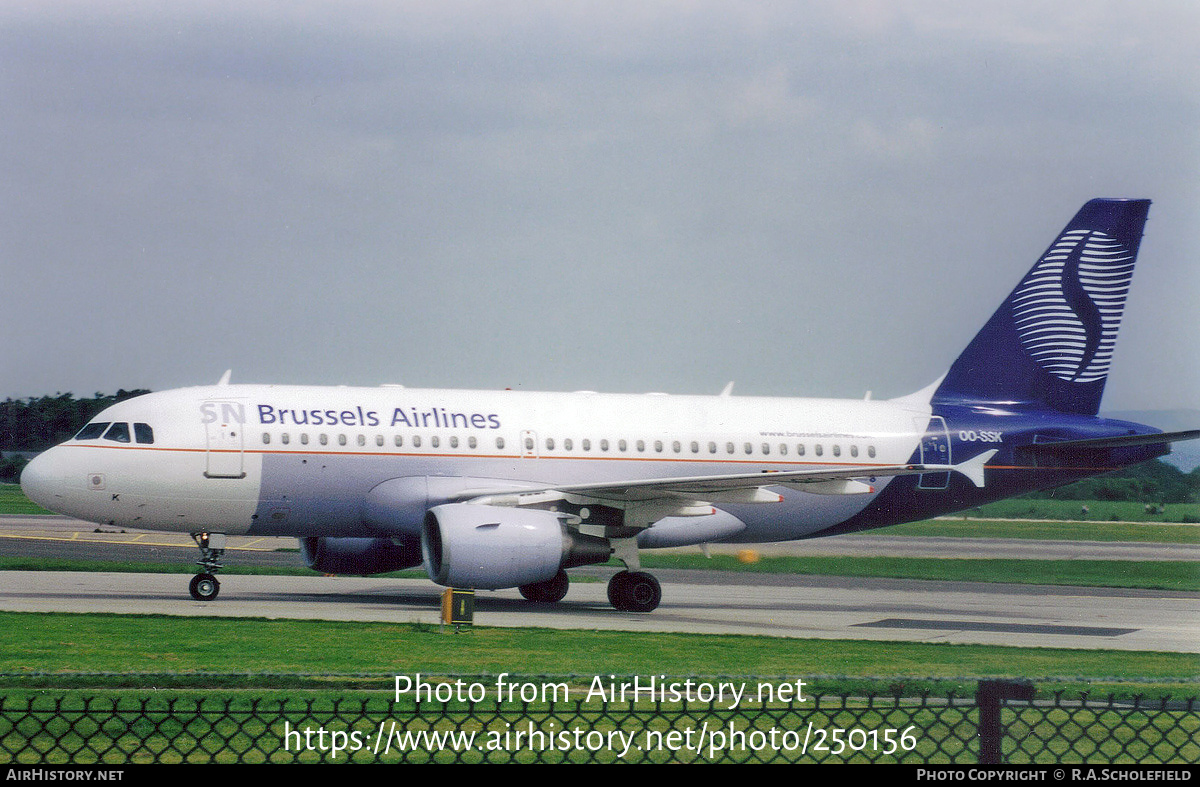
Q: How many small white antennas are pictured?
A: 3